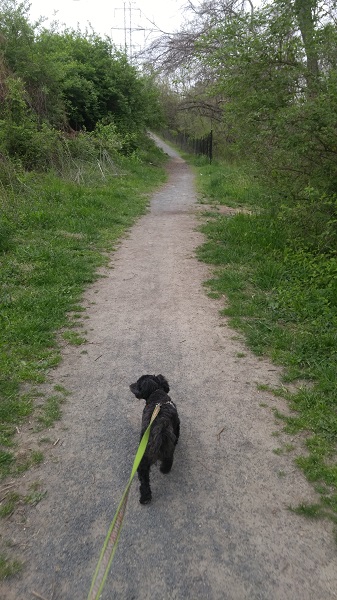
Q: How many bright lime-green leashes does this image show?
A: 1